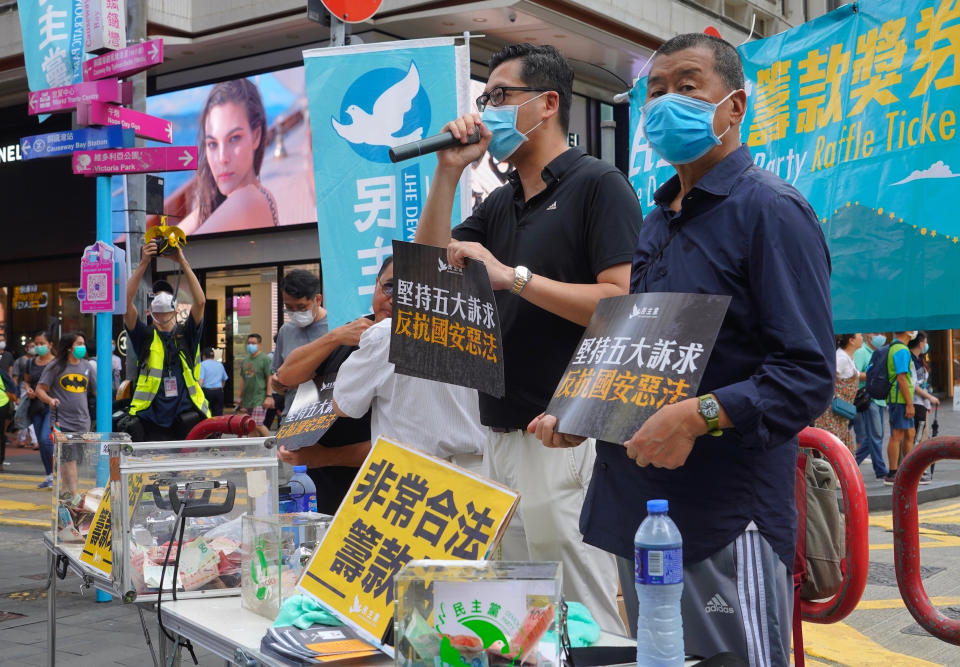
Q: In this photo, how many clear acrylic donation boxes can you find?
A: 4